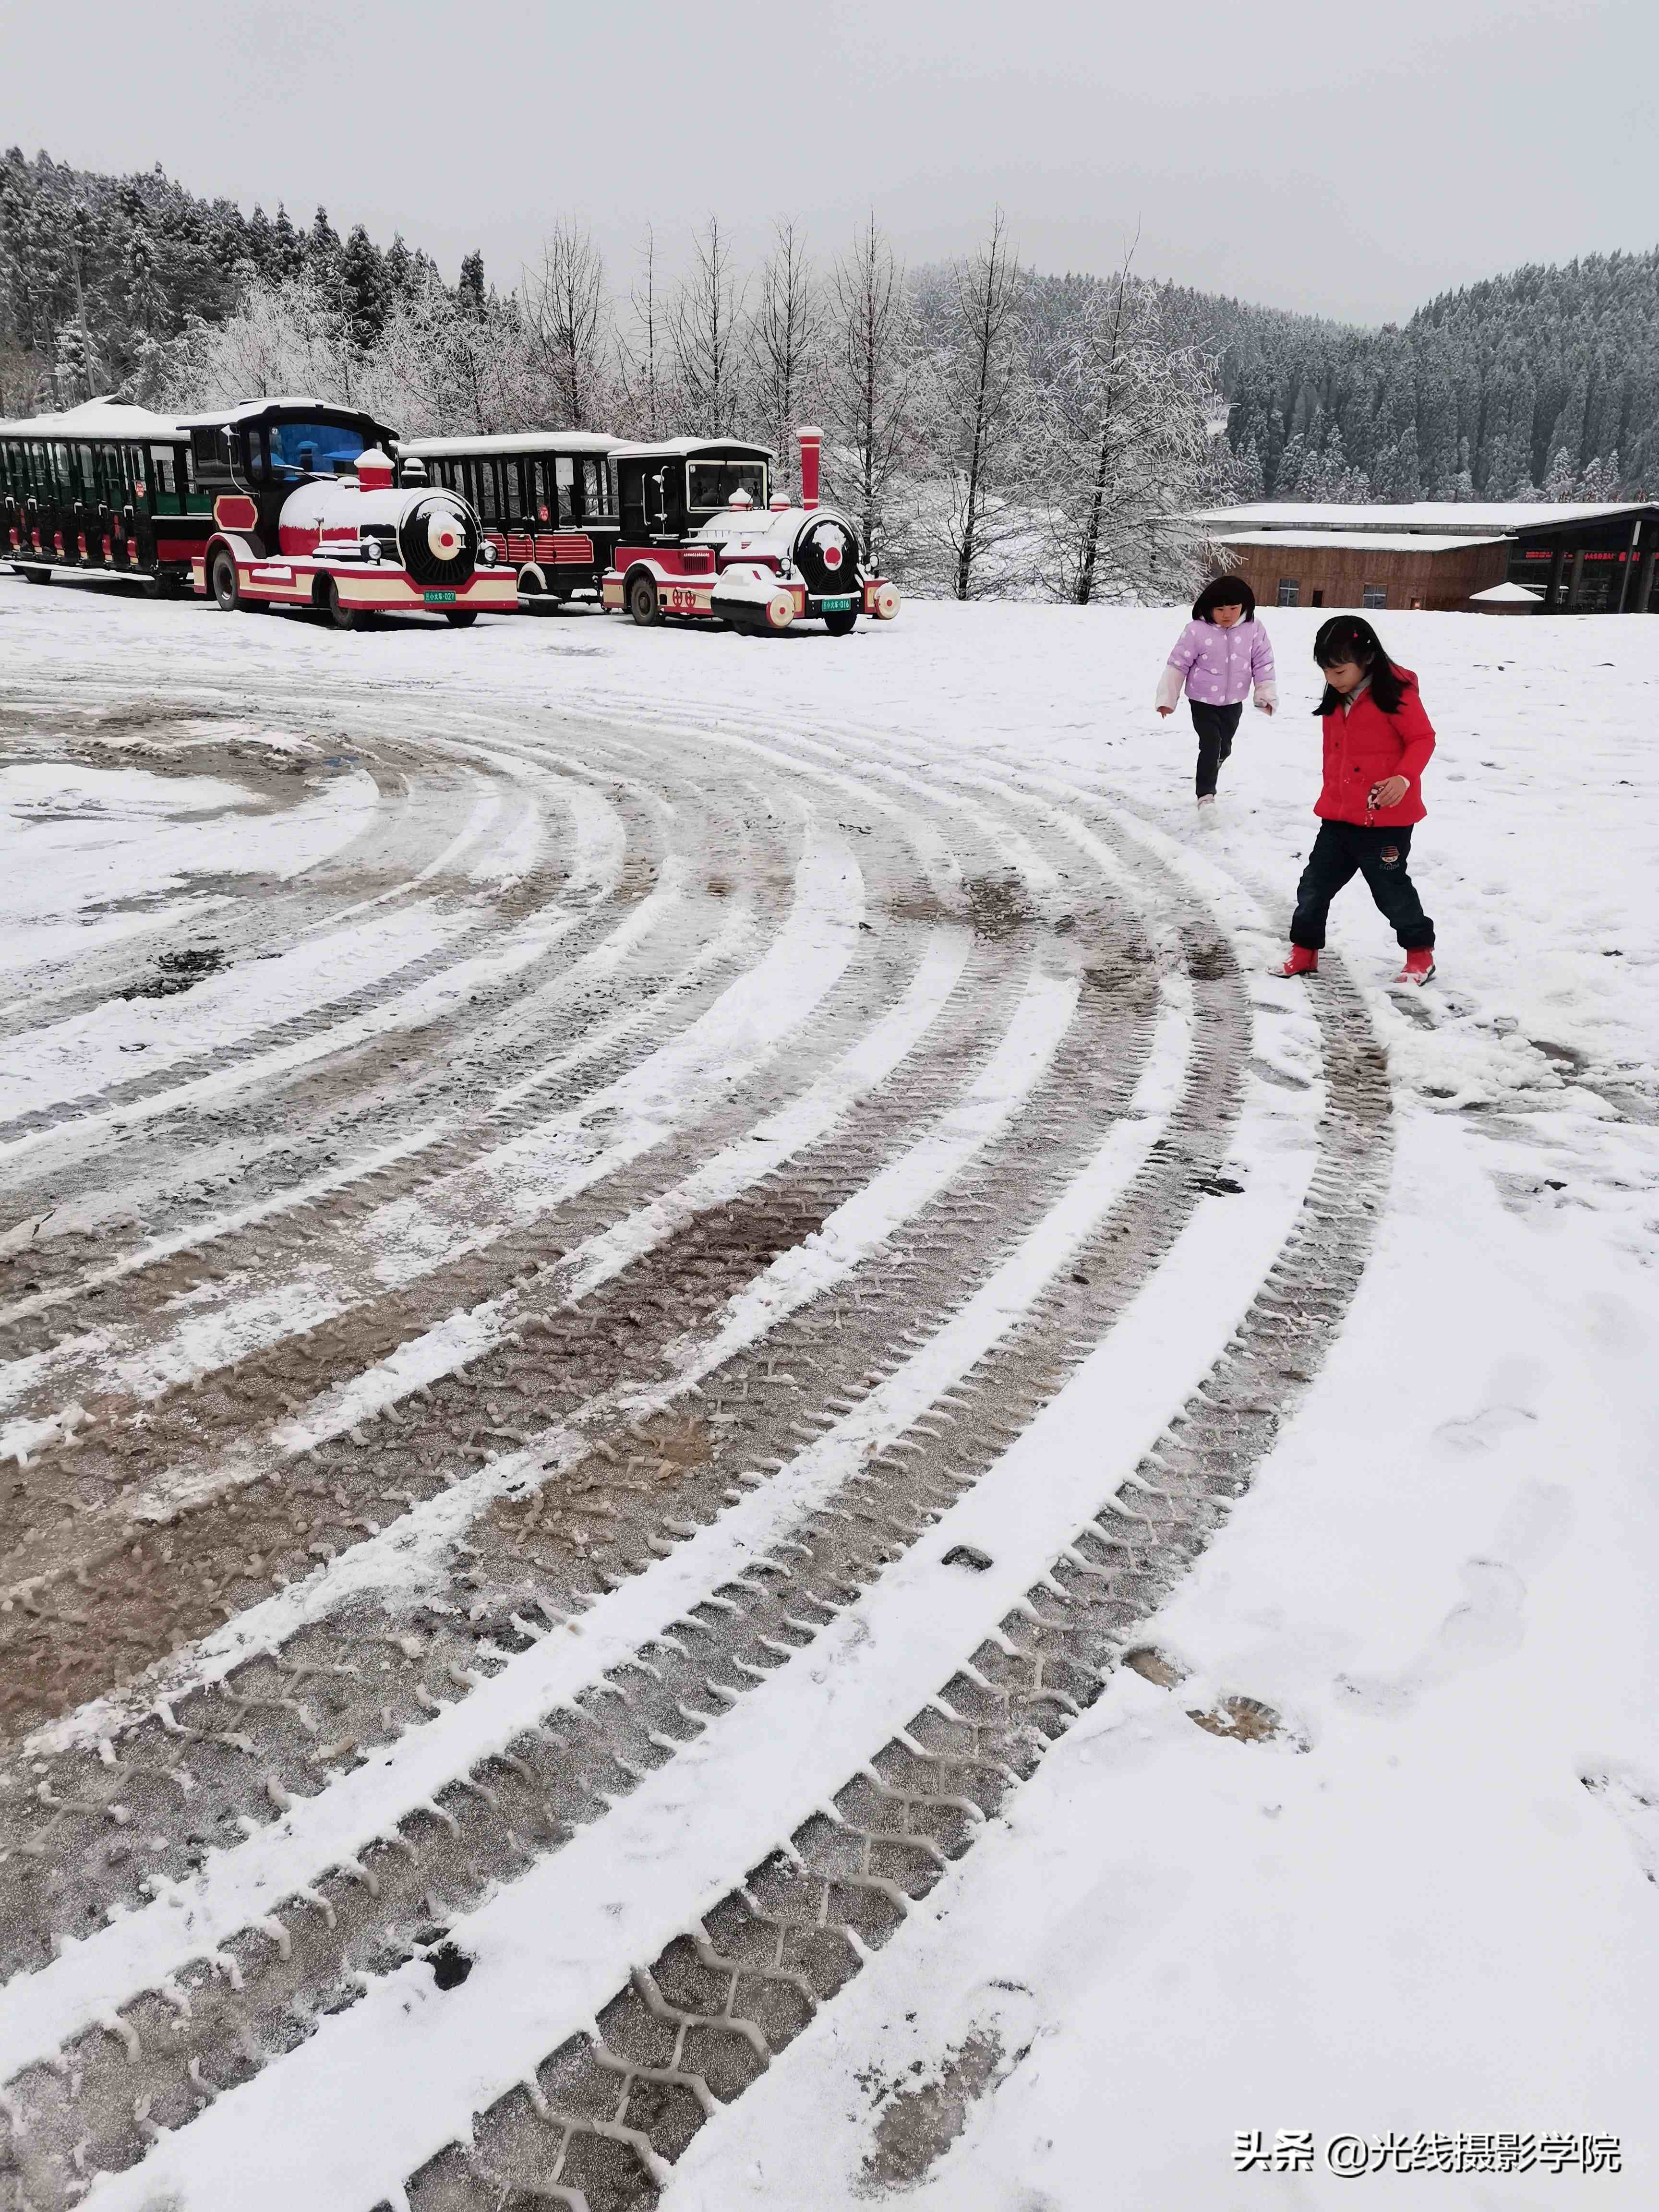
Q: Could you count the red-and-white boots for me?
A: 2